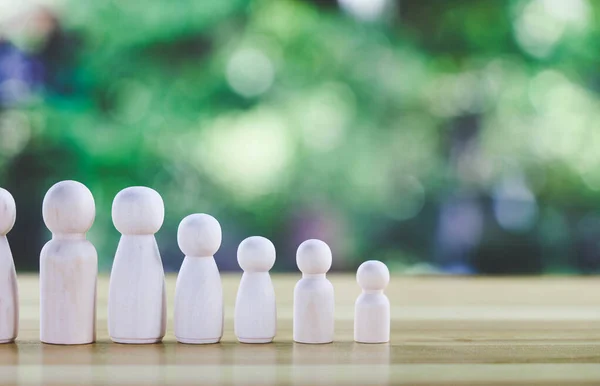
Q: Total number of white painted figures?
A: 7